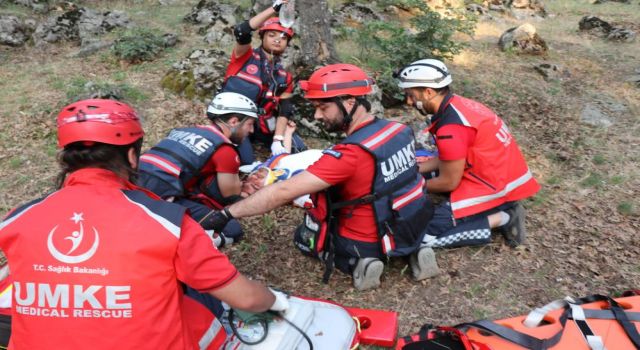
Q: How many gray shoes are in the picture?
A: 2